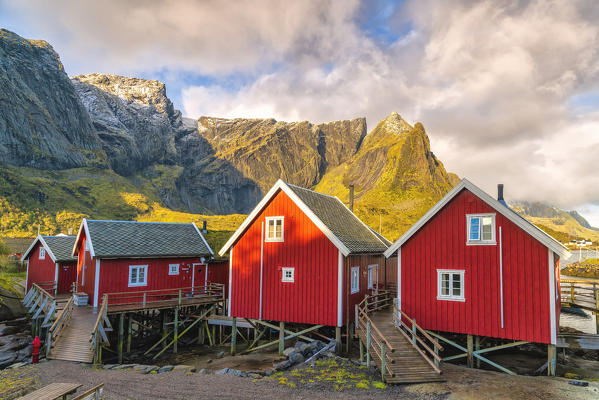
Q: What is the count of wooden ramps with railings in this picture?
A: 2